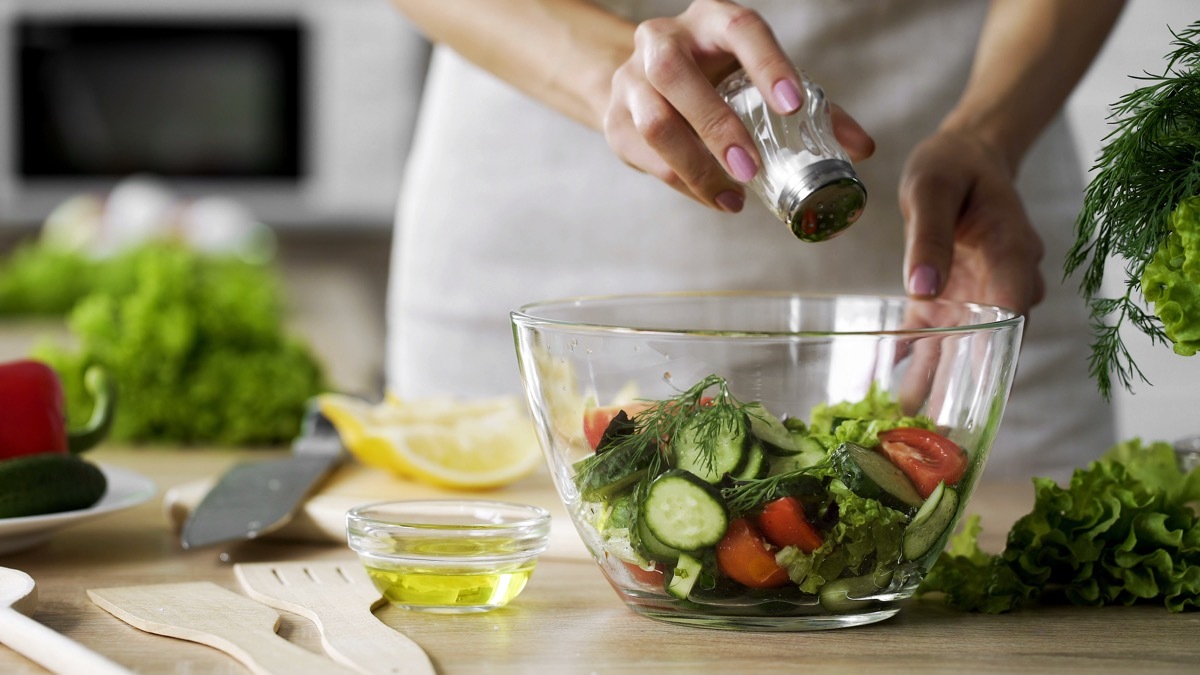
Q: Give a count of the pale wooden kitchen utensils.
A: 3